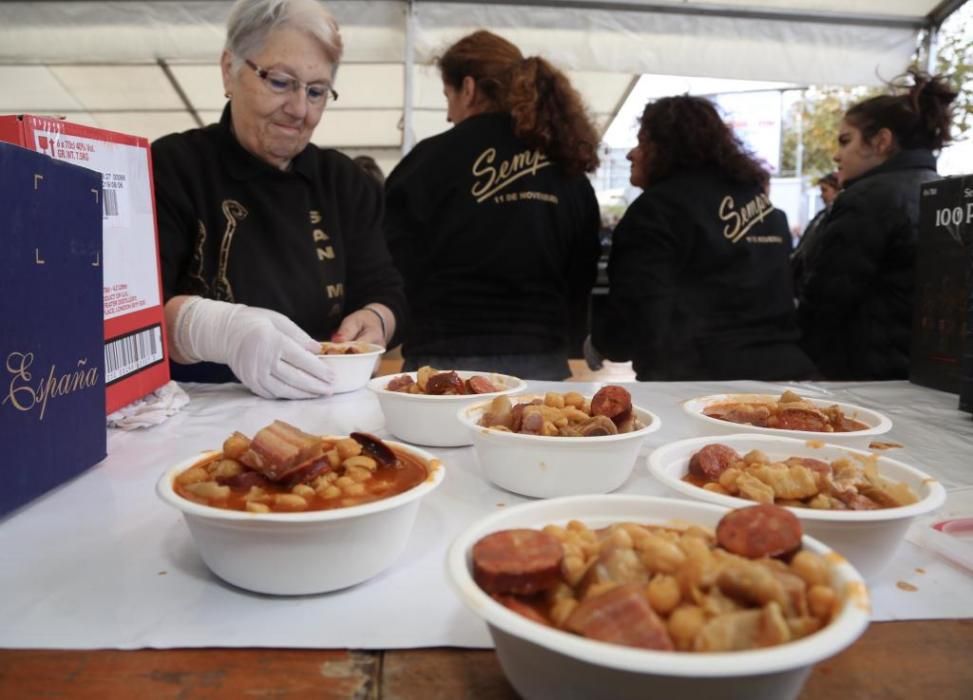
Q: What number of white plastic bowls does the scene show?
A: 7